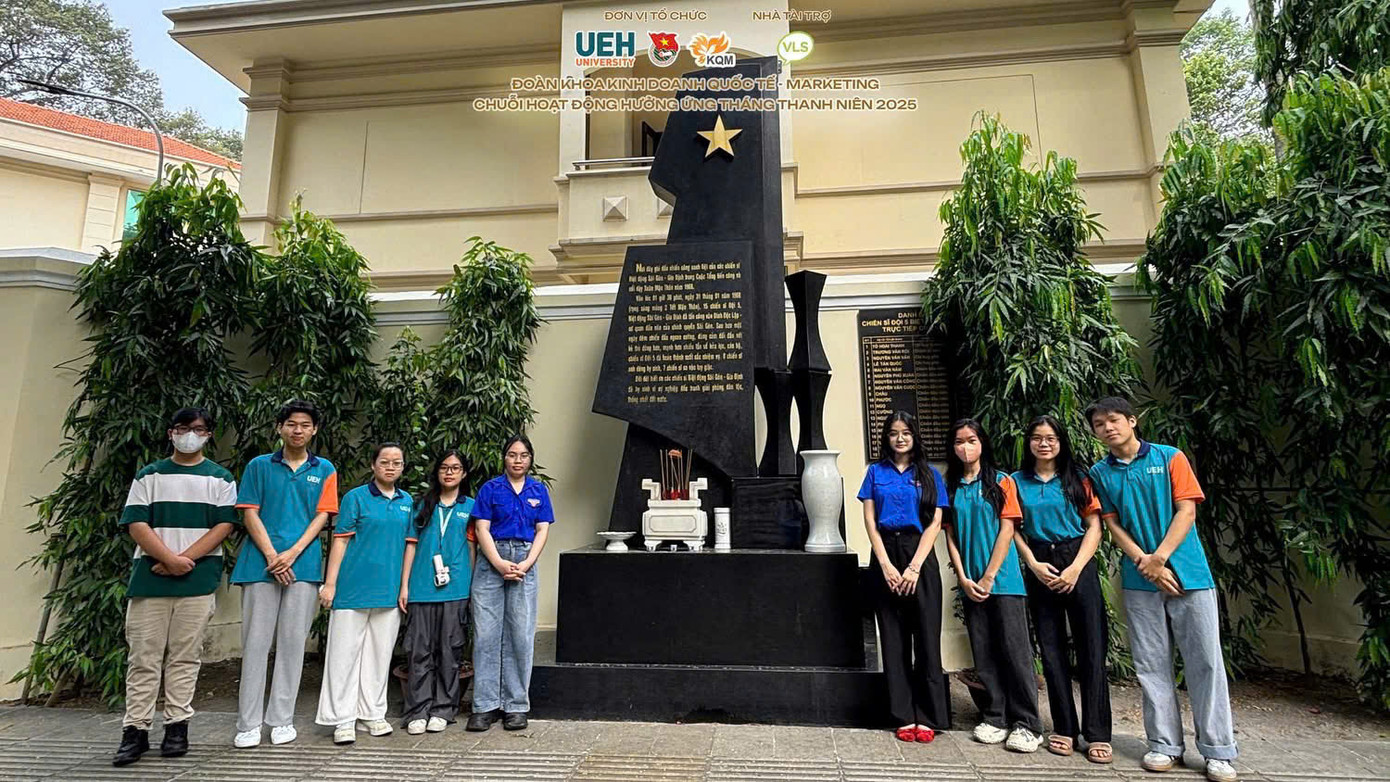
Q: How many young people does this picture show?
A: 9